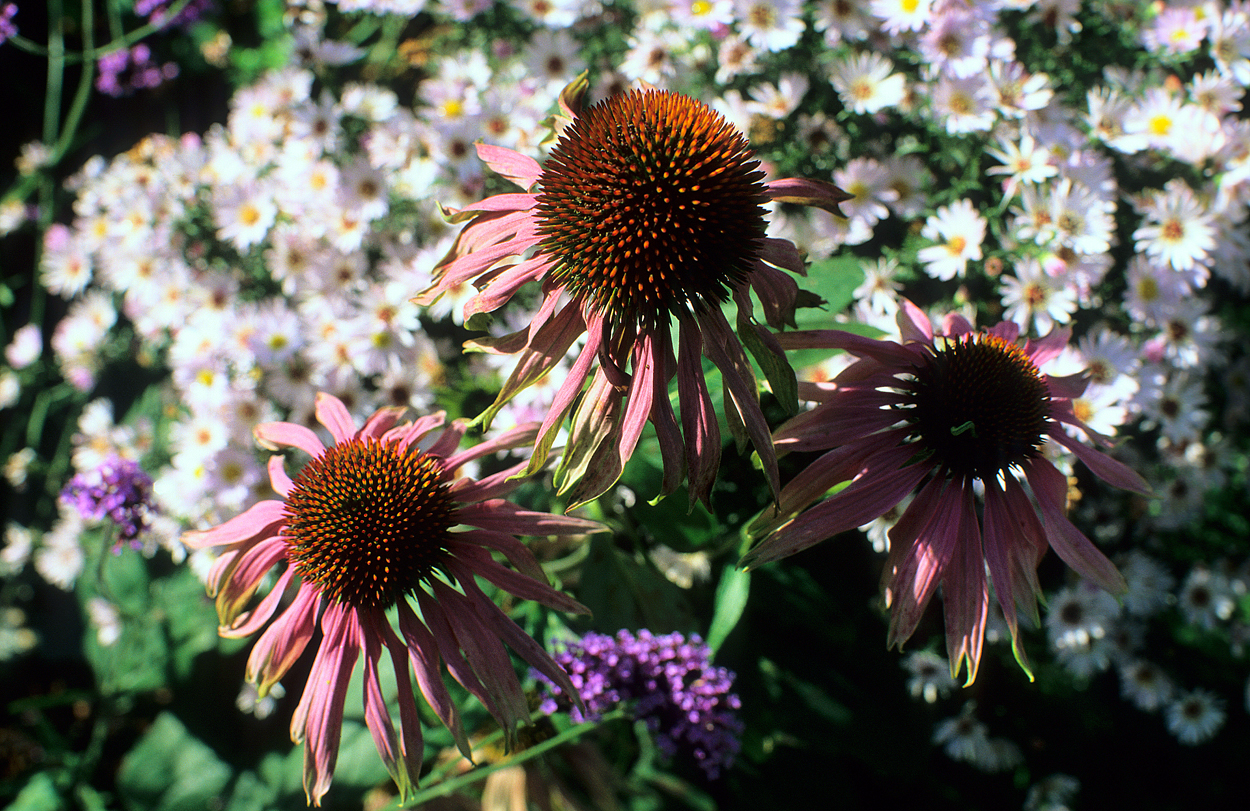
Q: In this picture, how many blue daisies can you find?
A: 0